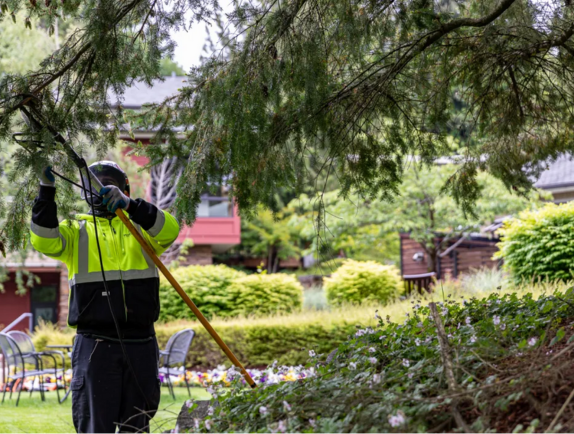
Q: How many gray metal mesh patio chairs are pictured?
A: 3